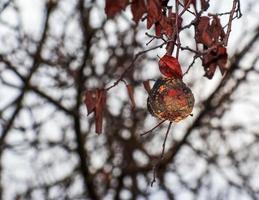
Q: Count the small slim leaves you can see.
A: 2